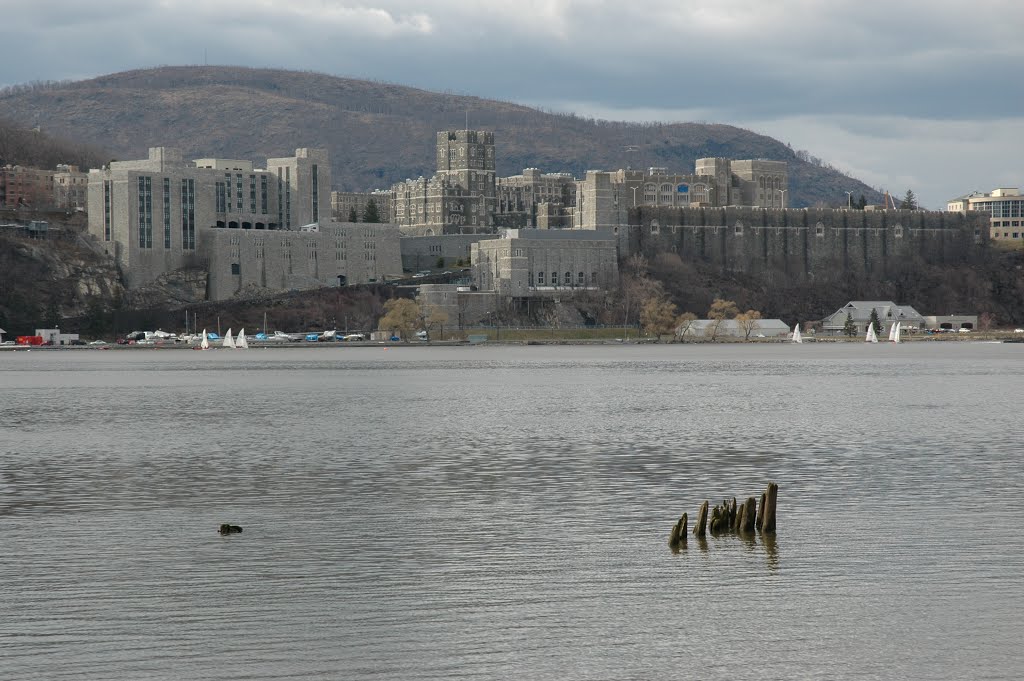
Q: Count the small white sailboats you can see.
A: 7